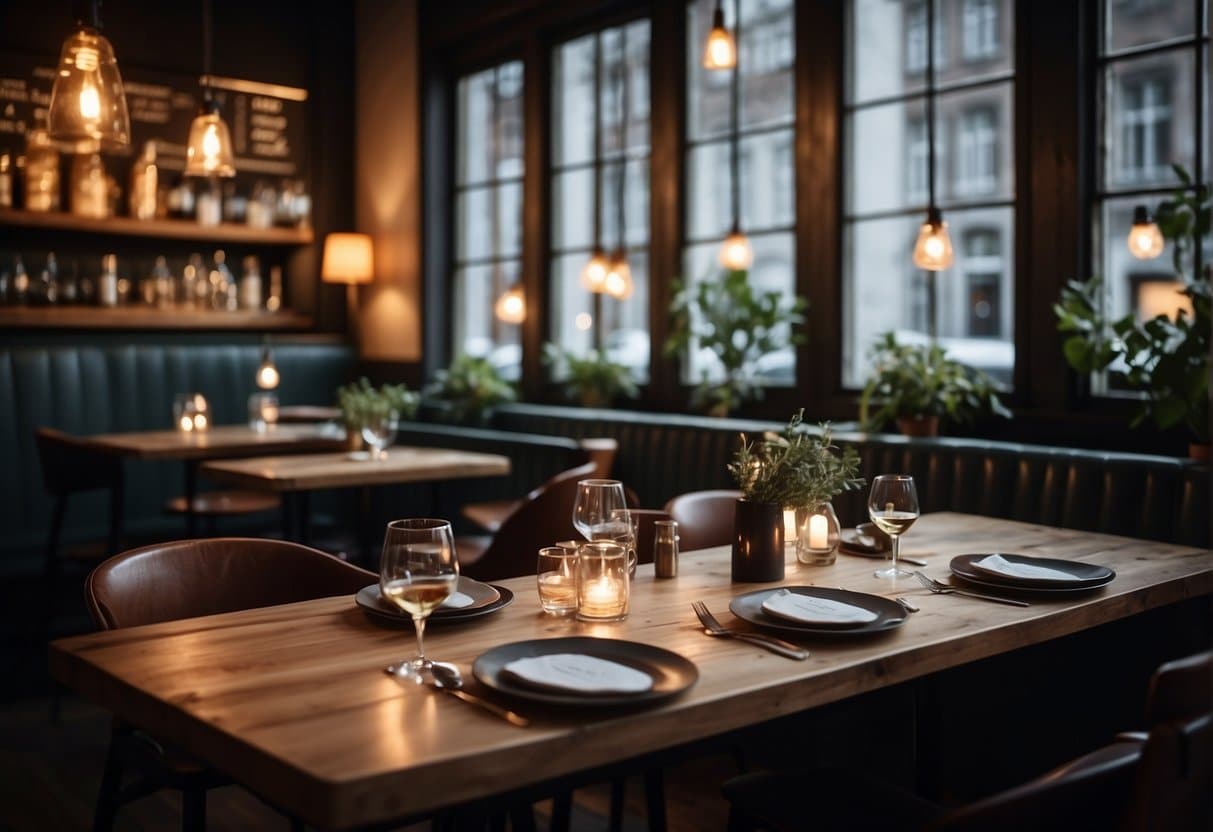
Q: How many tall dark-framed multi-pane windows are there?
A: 5